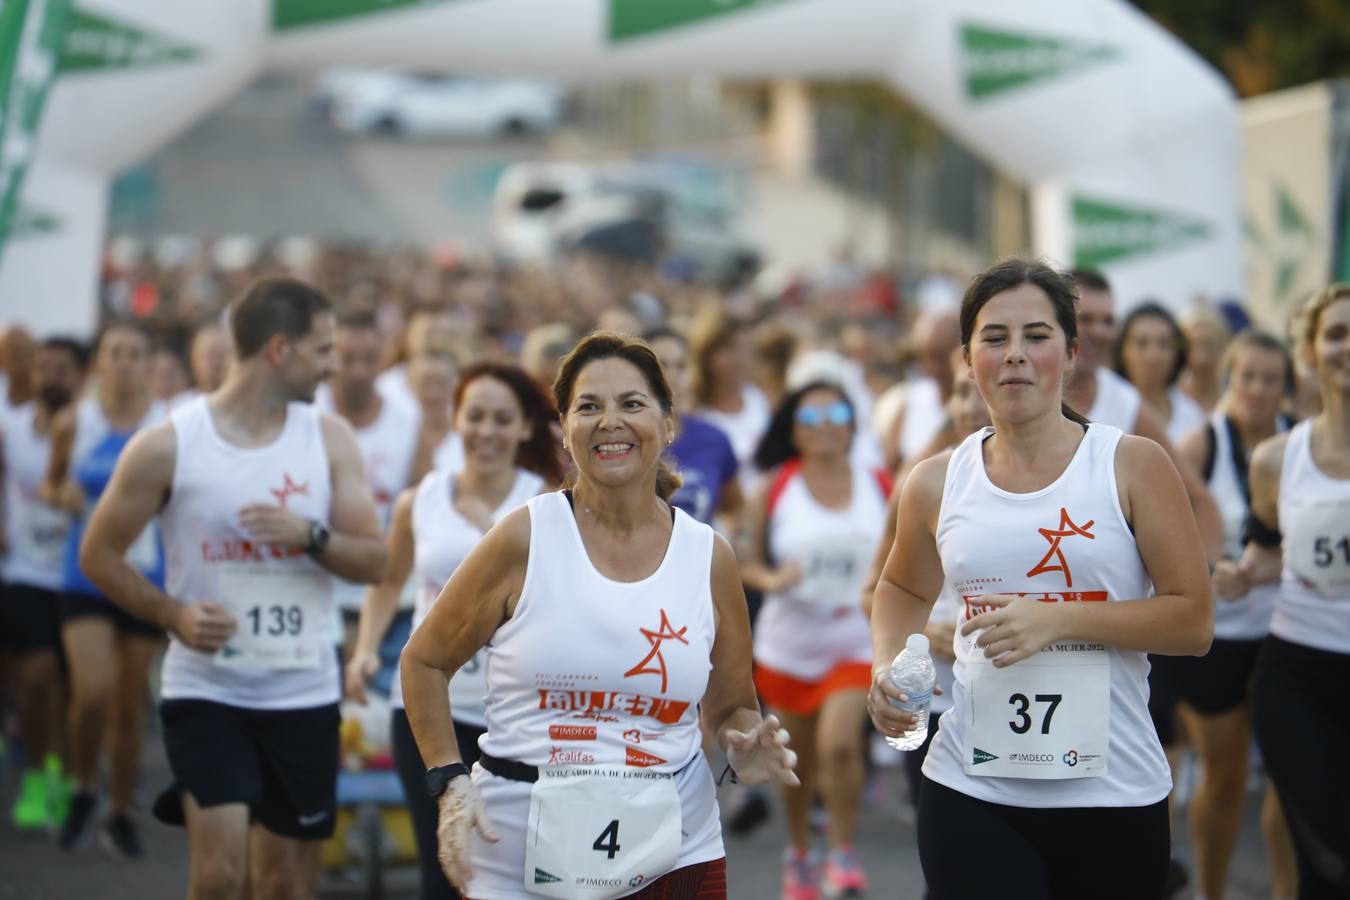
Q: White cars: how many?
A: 2